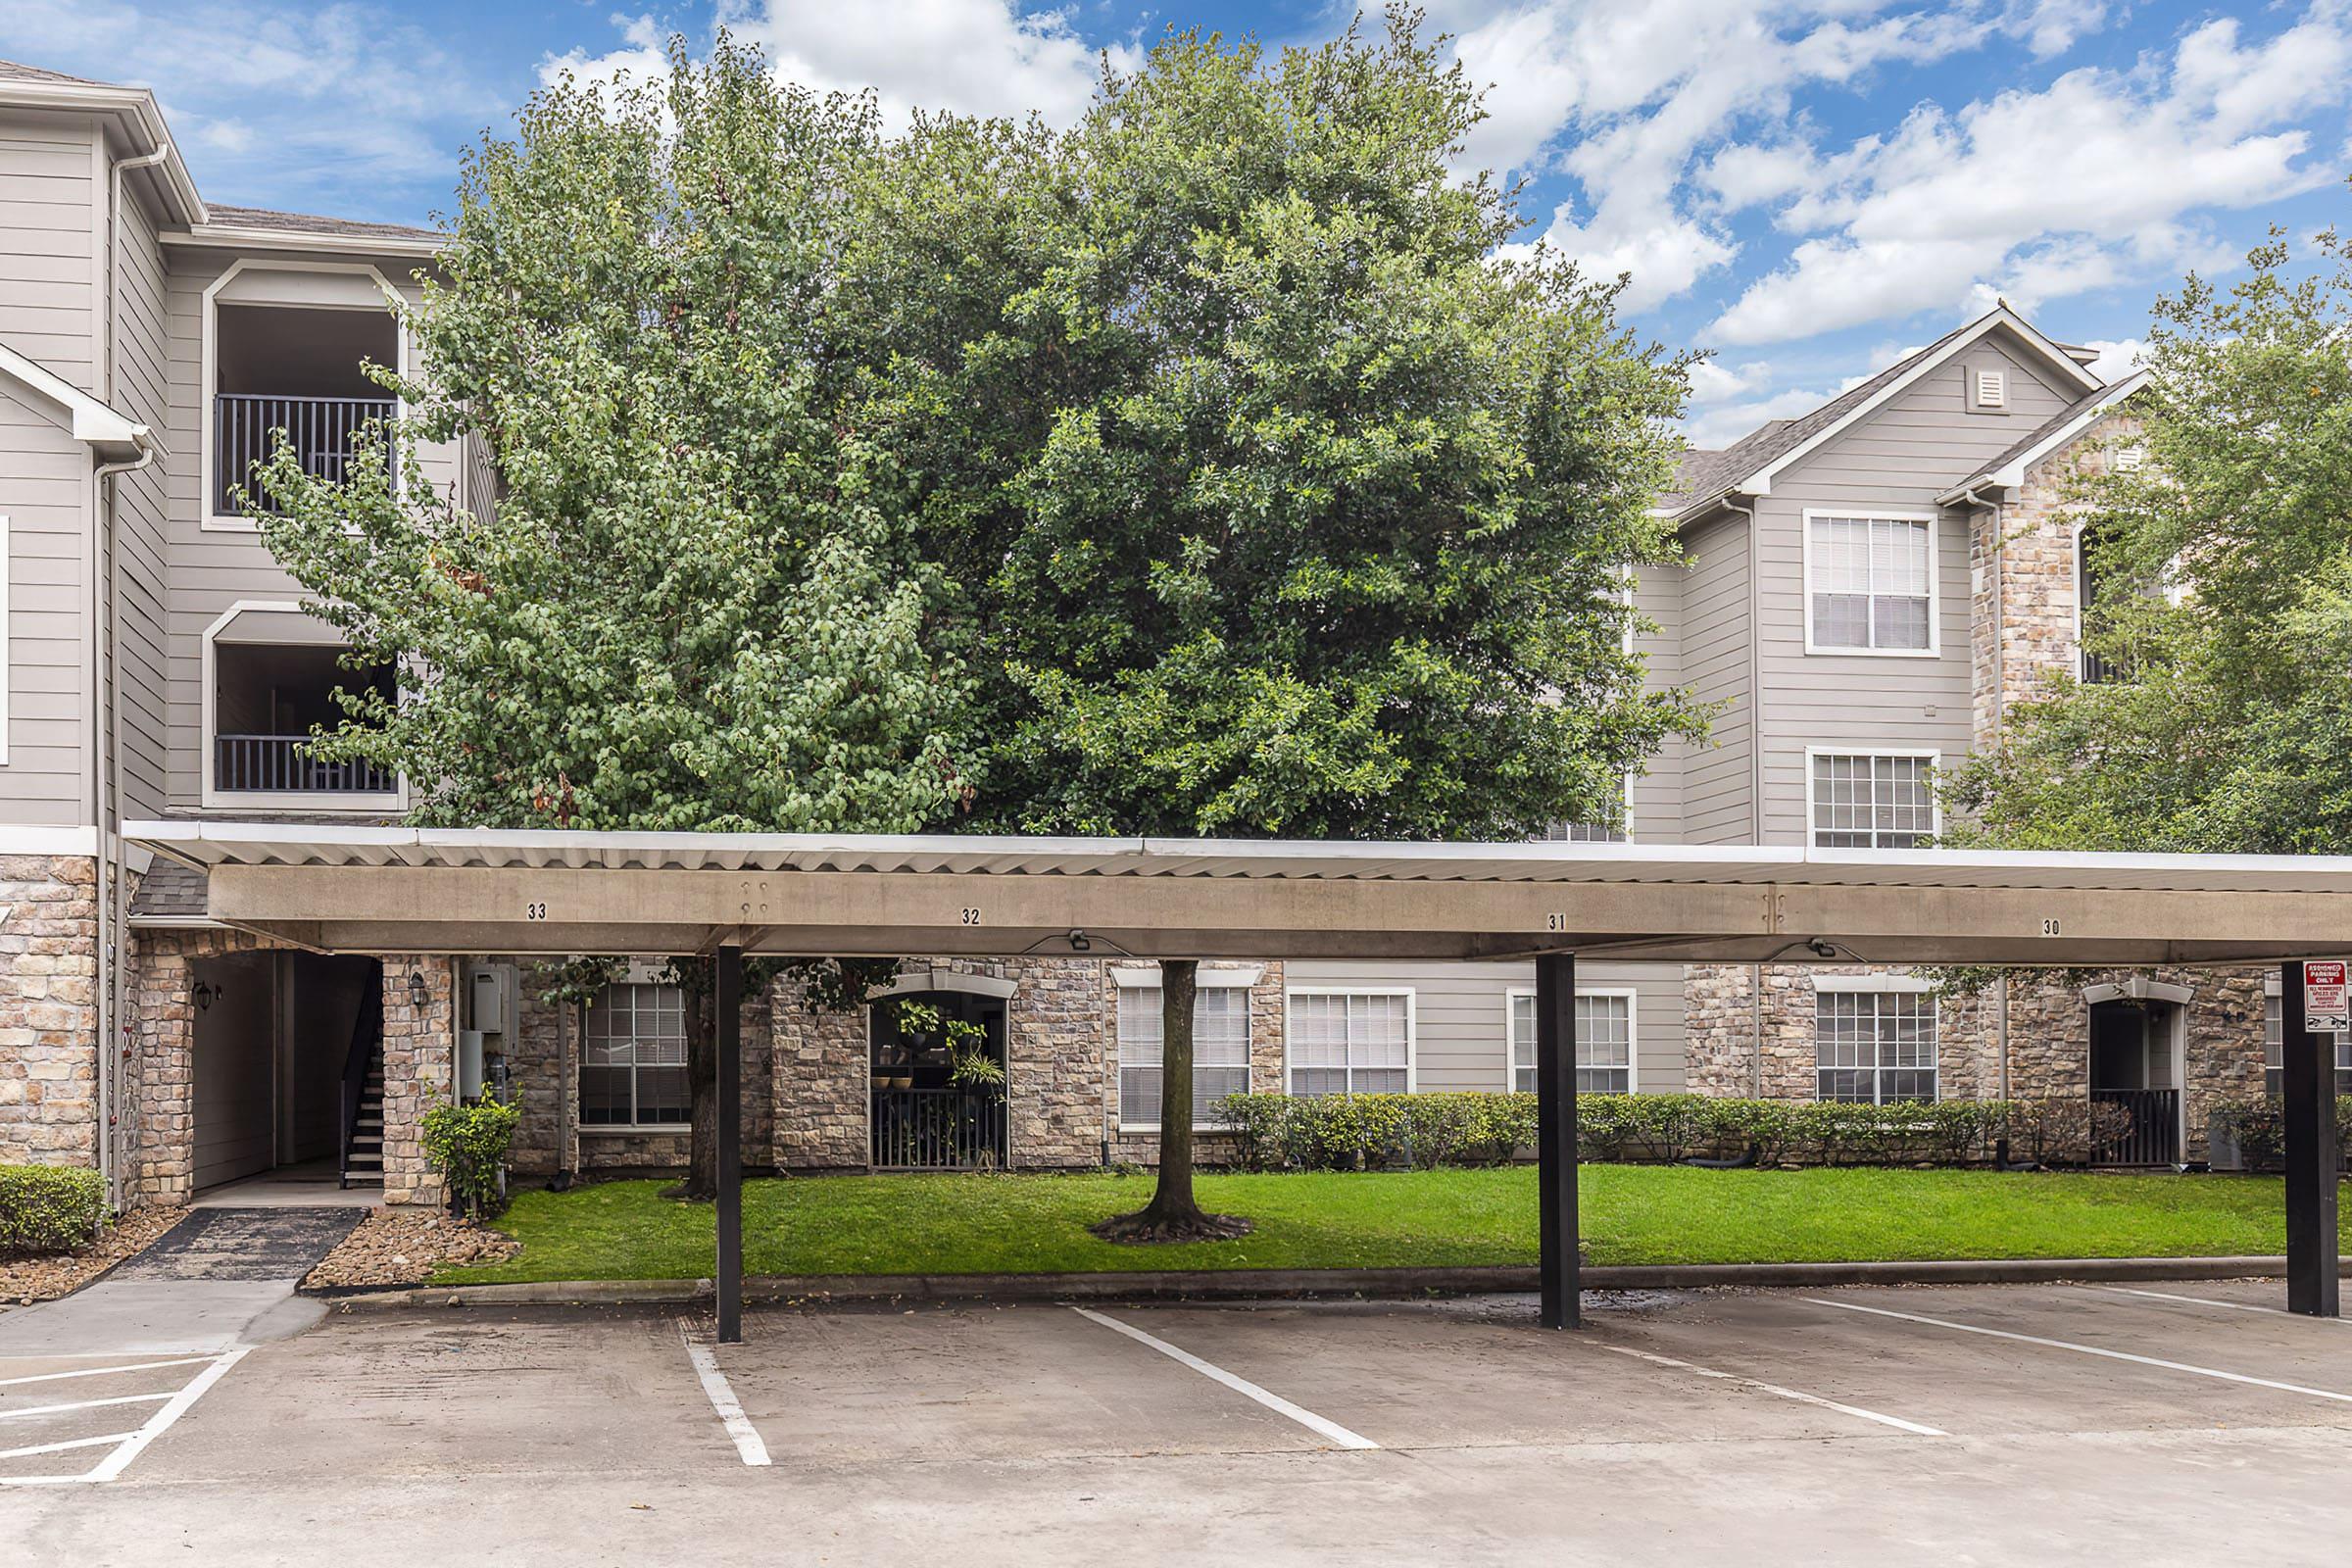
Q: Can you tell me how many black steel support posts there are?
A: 3